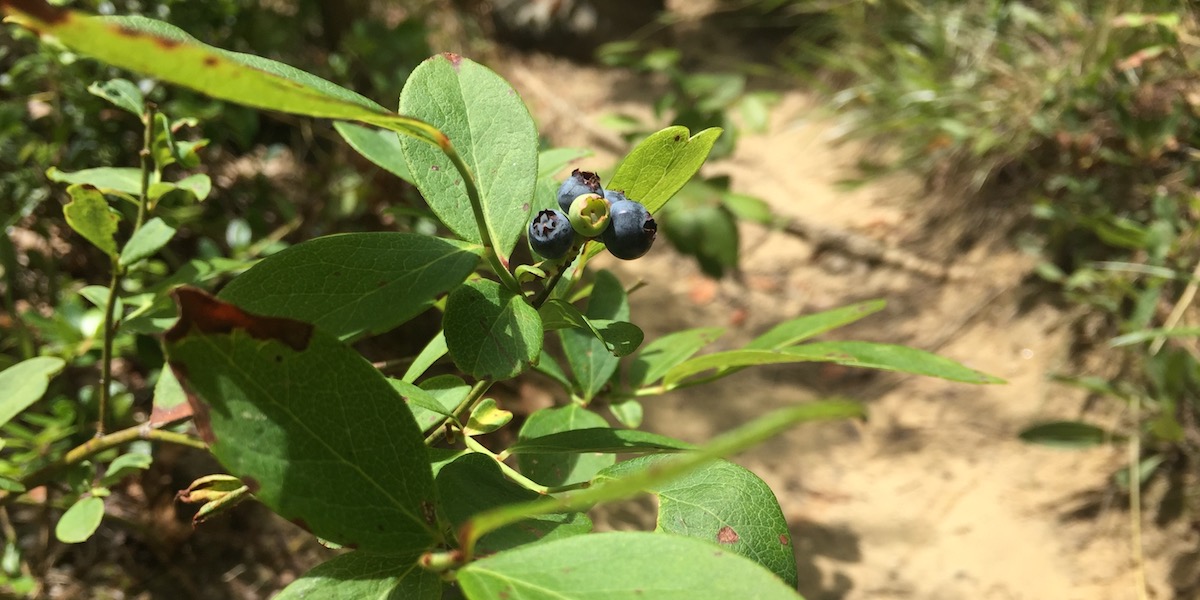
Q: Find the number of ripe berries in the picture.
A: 4